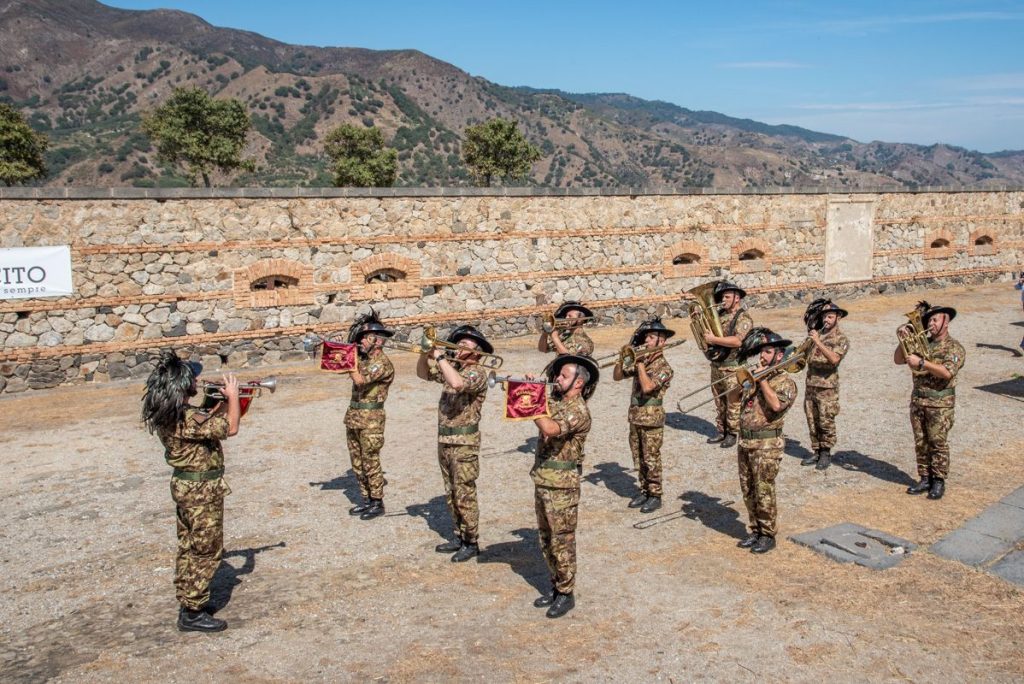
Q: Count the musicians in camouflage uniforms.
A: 10